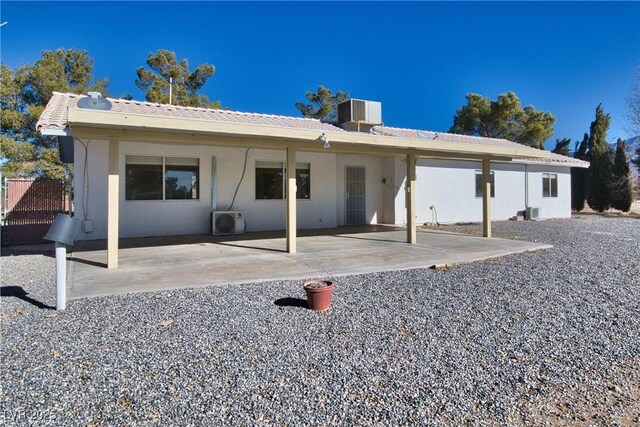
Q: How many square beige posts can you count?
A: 4